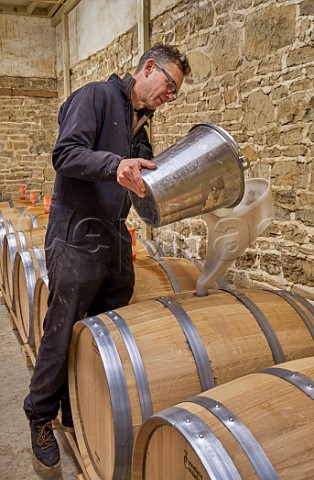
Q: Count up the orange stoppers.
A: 4